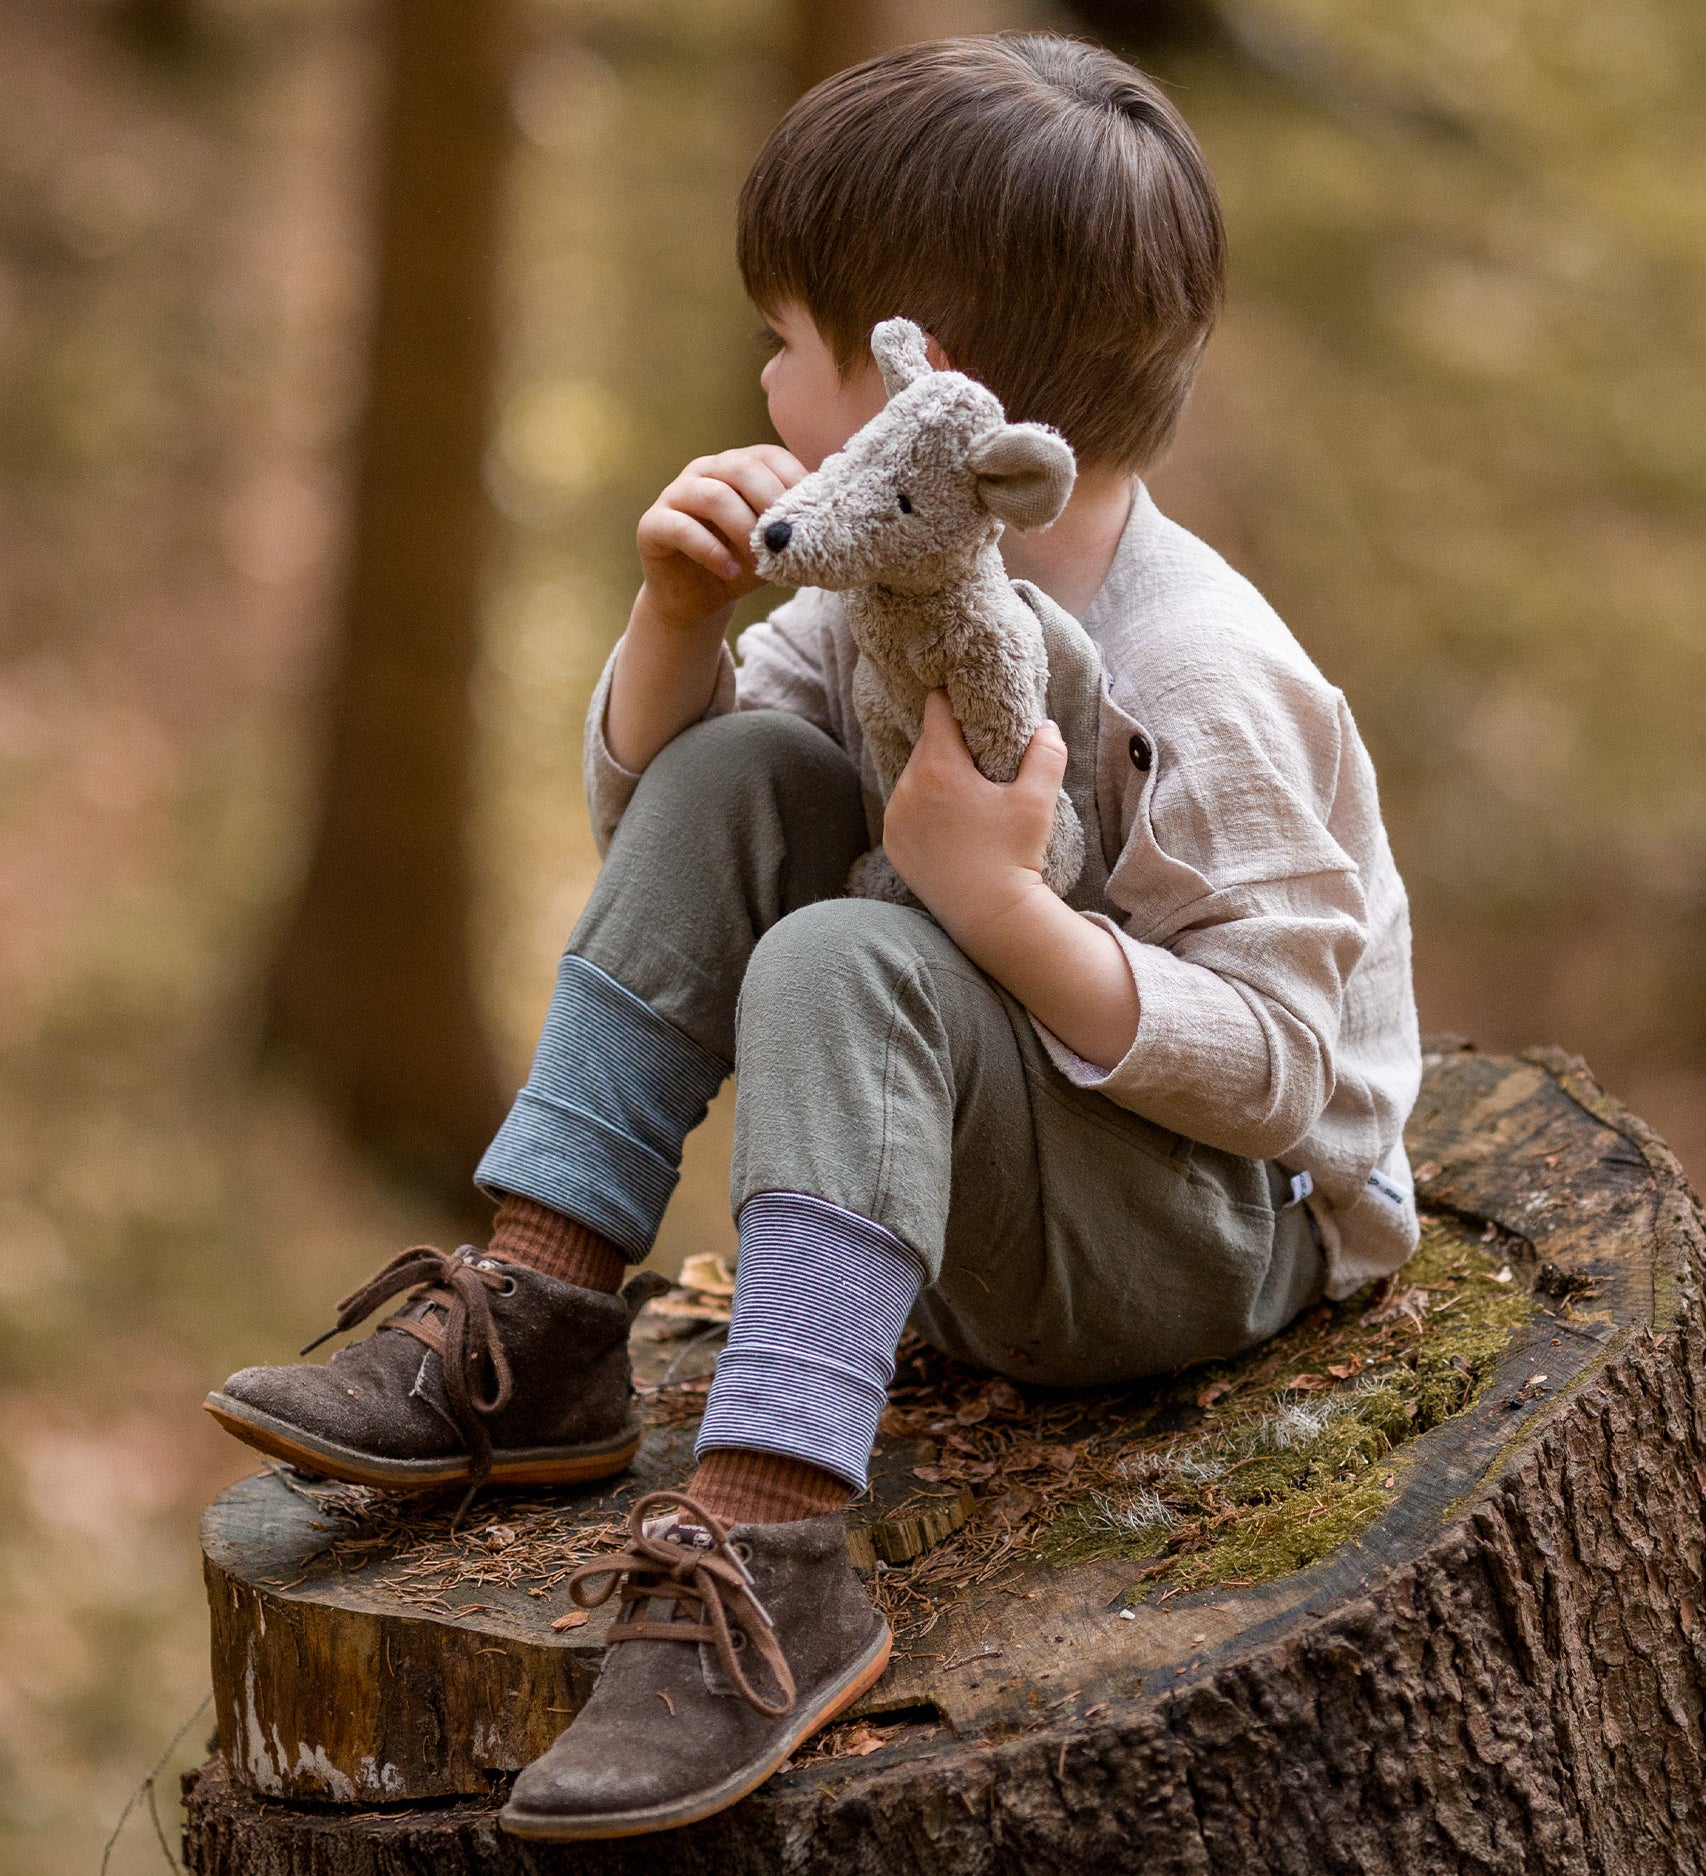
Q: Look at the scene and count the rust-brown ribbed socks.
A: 2